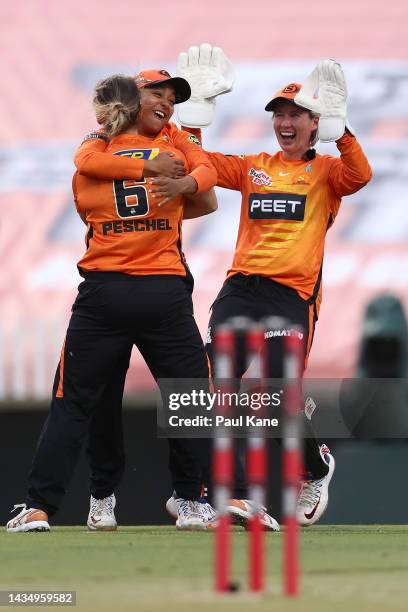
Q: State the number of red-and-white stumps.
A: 3